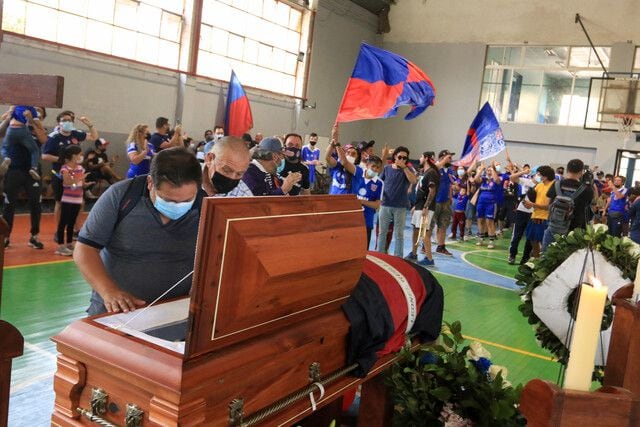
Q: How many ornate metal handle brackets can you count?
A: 4